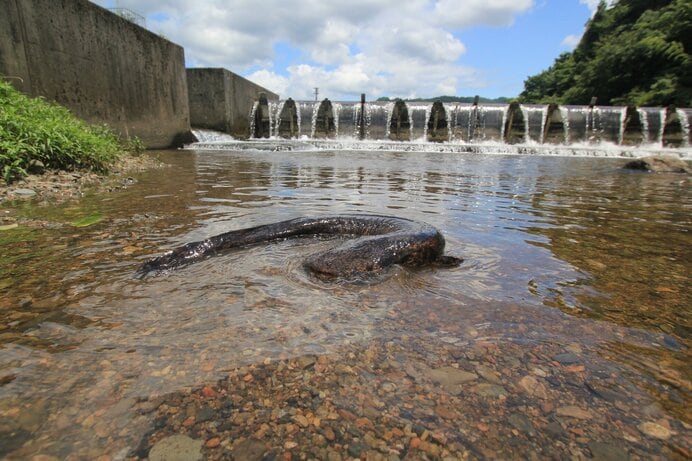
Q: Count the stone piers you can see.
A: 9